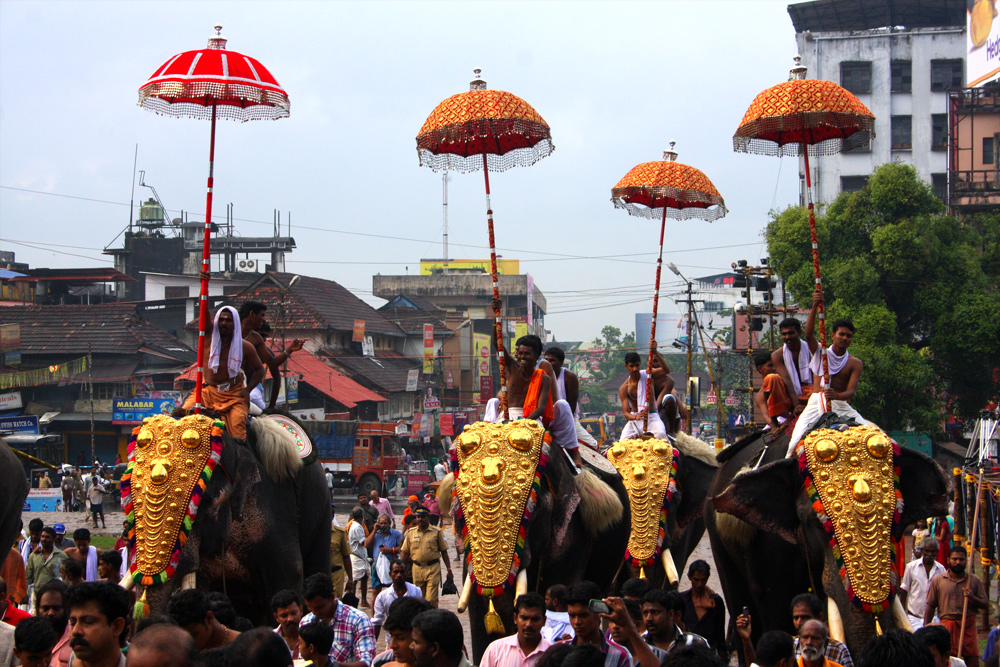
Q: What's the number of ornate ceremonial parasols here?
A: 4